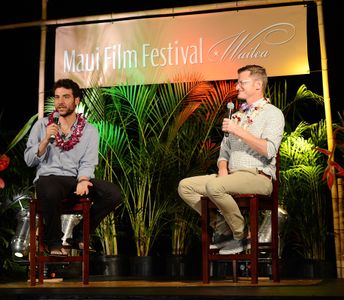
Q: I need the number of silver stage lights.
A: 3